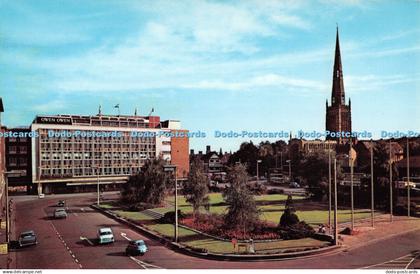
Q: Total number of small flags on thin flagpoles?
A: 4